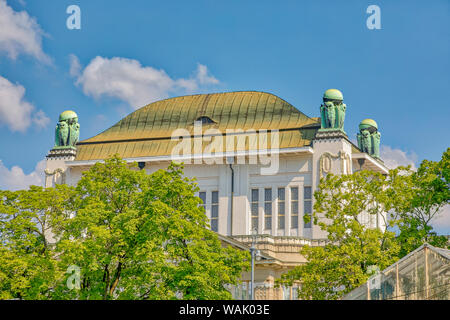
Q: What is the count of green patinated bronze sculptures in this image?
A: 3